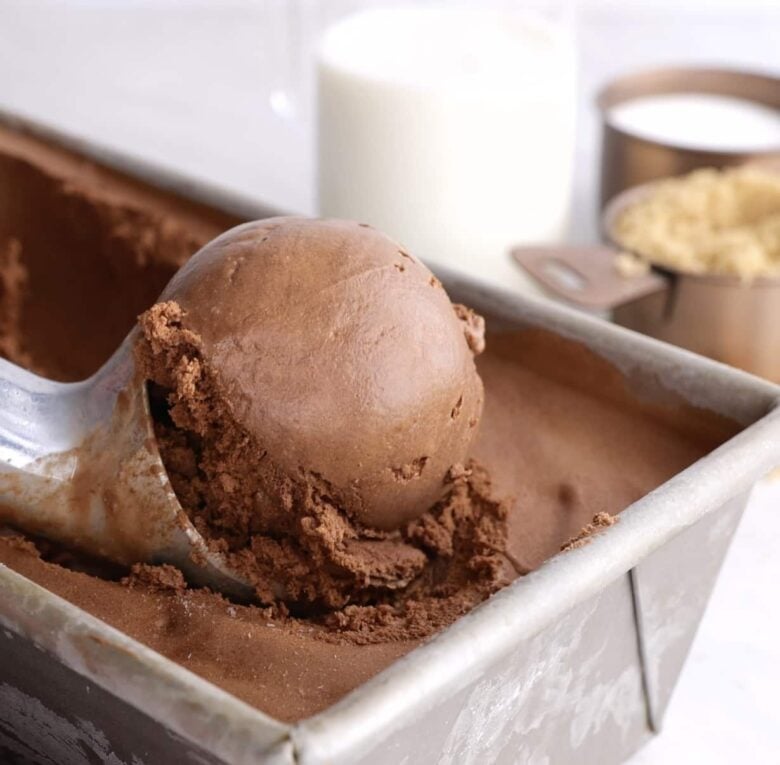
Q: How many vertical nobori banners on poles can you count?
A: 0